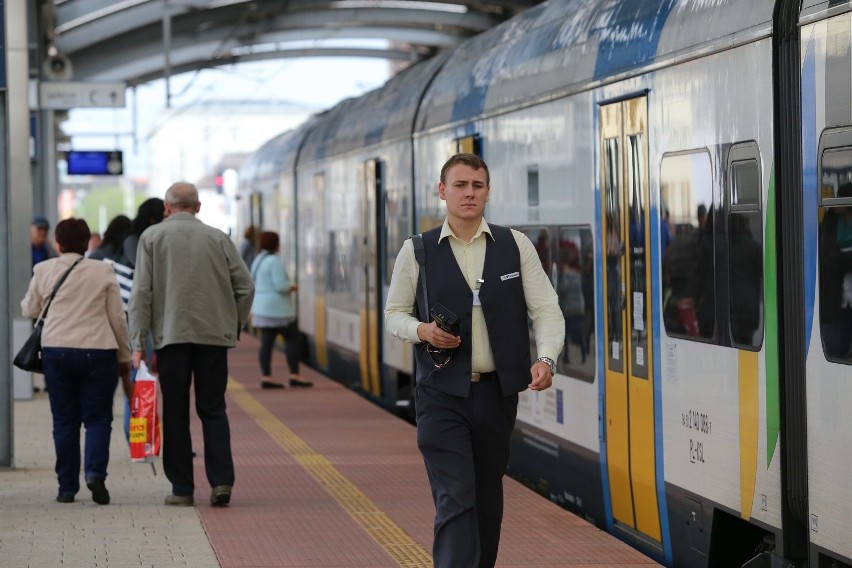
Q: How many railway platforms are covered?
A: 1